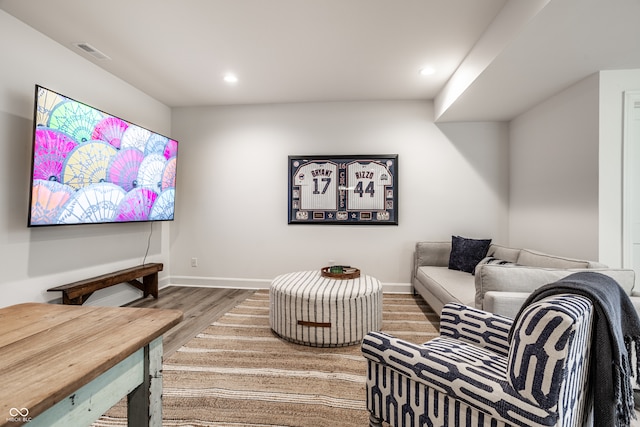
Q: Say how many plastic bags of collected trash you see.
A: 0